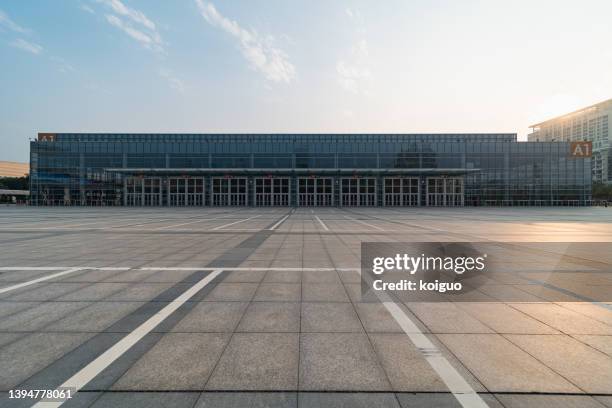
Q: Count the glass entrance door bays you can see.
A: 8